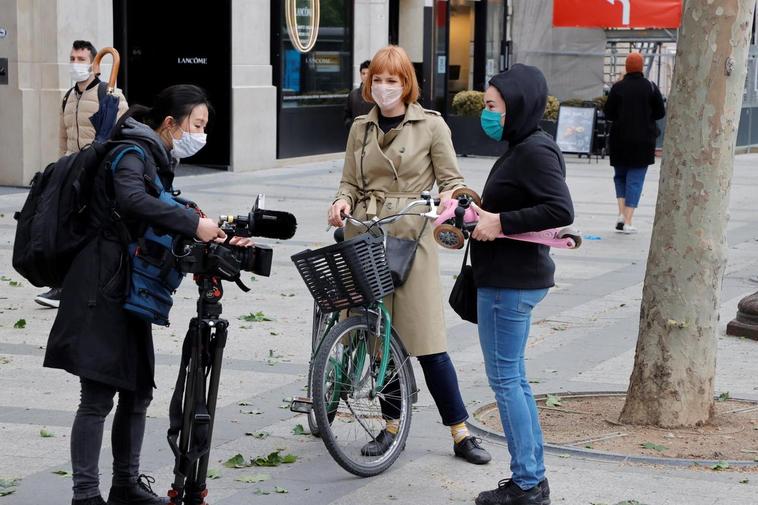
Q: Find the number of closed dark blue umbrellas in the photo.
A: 1